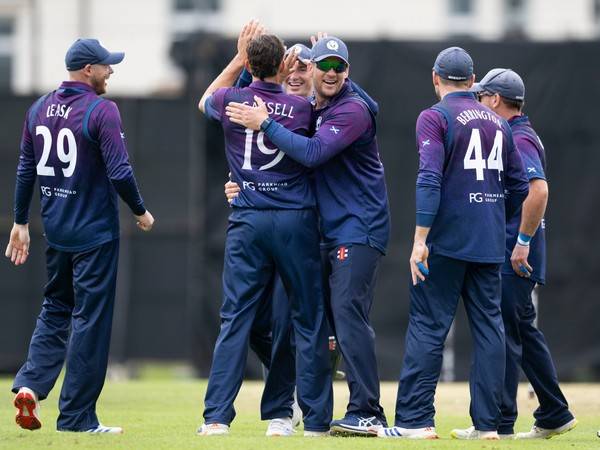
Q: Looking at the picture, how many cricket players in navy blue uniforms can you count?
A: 6